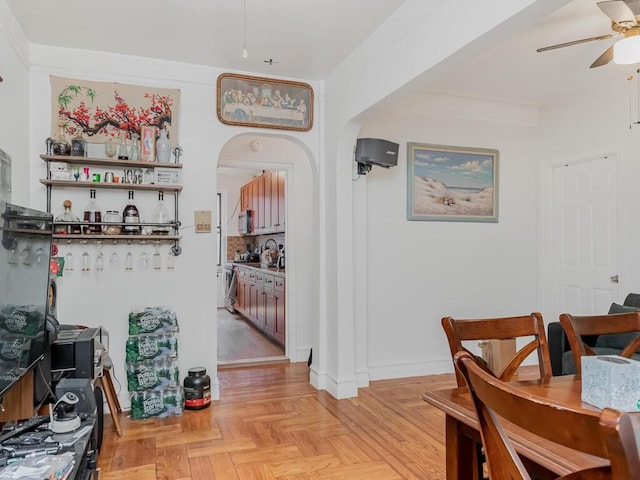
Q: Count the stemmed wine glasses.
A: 8